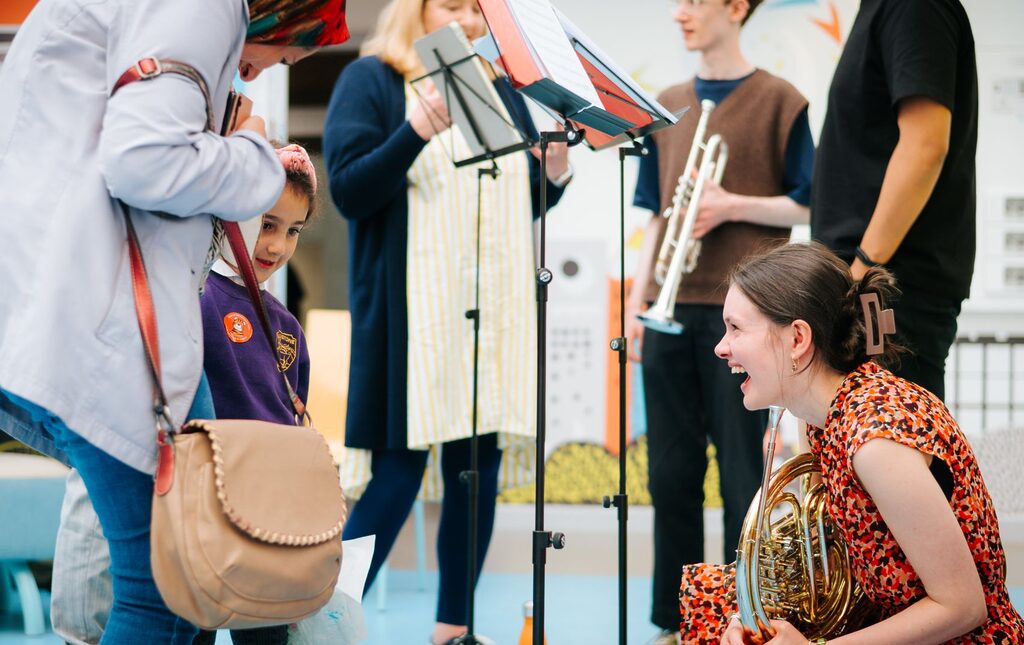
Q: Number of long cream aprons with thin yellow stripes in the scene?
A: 1